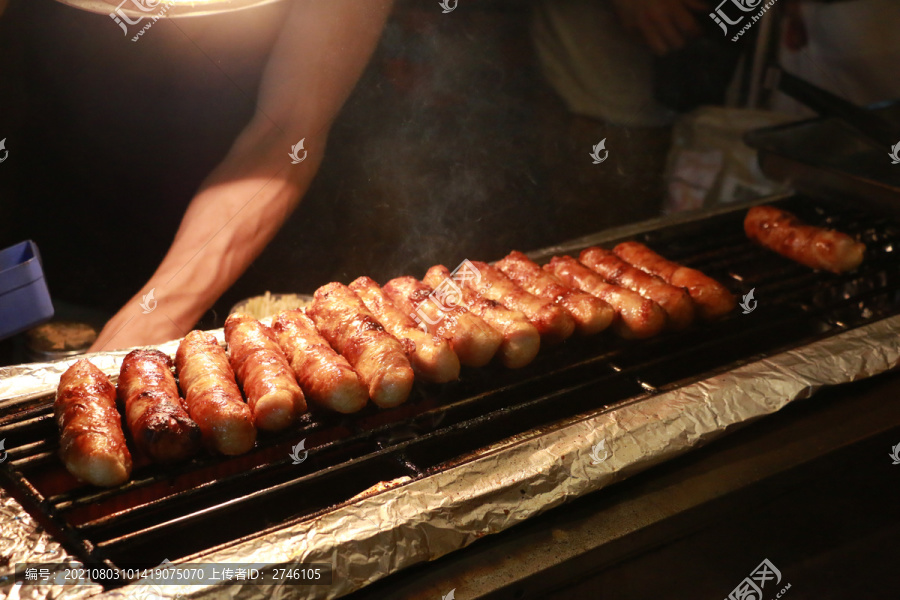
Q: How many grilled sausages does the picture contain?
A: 15